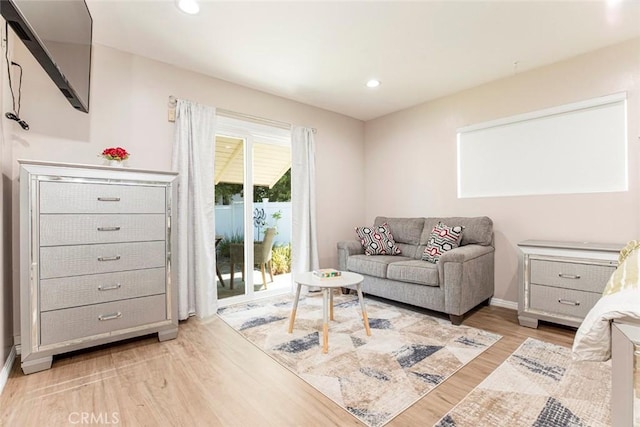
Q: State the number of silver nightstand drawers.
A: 2